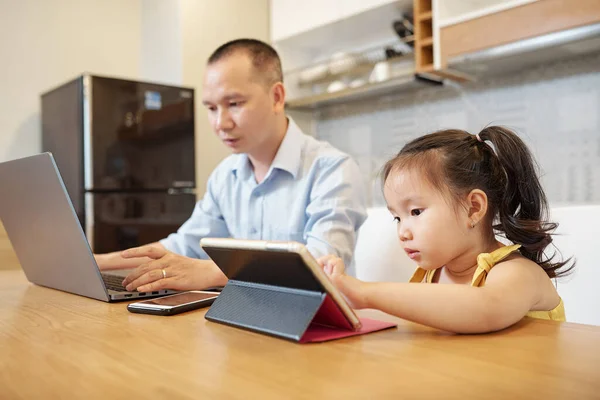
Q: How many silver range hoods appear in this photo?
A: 1